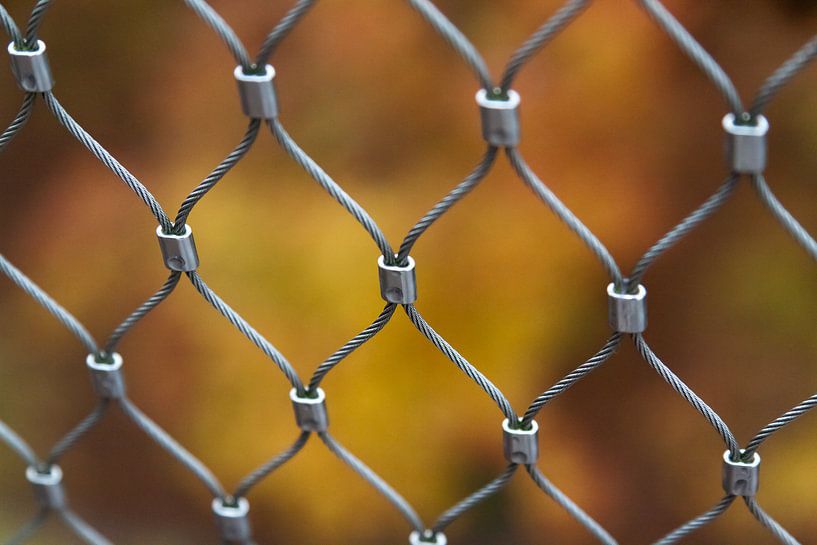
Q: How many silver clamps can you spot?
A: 14